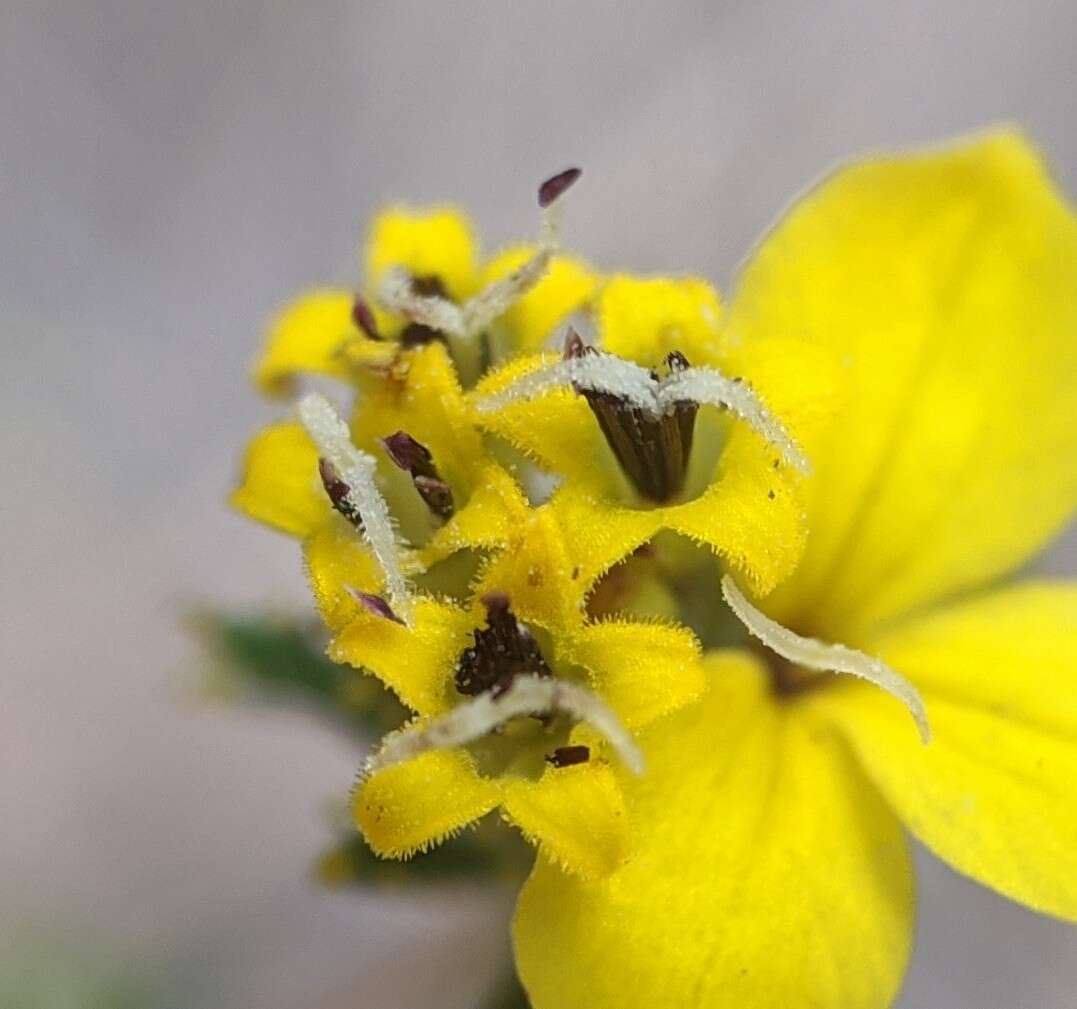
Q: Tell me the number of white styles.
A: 5